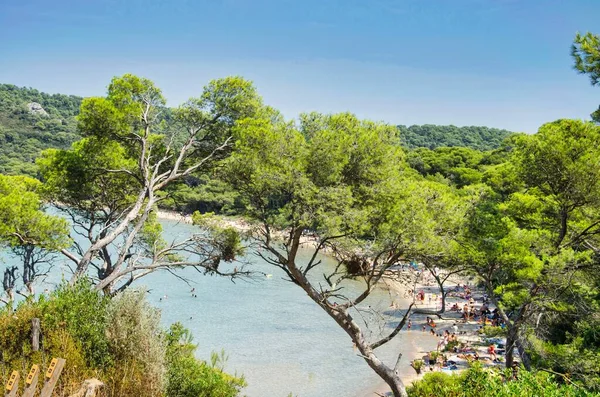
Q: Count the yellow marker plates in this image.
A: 3